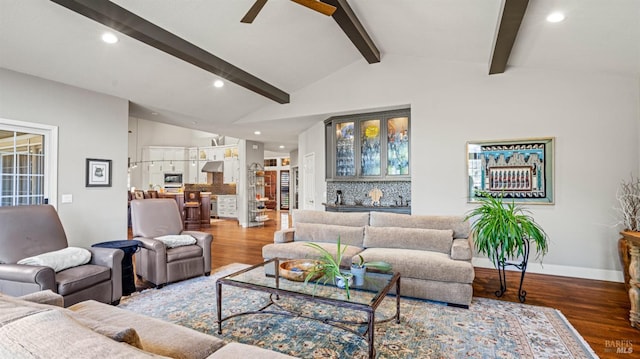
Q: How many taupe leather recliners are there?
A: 2